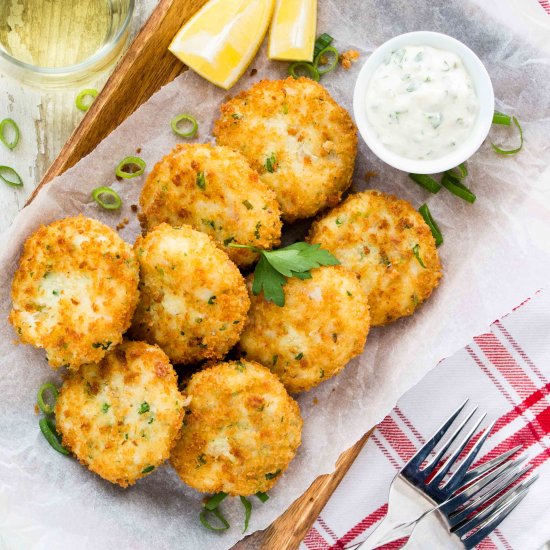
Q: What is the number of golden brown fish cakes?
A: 8